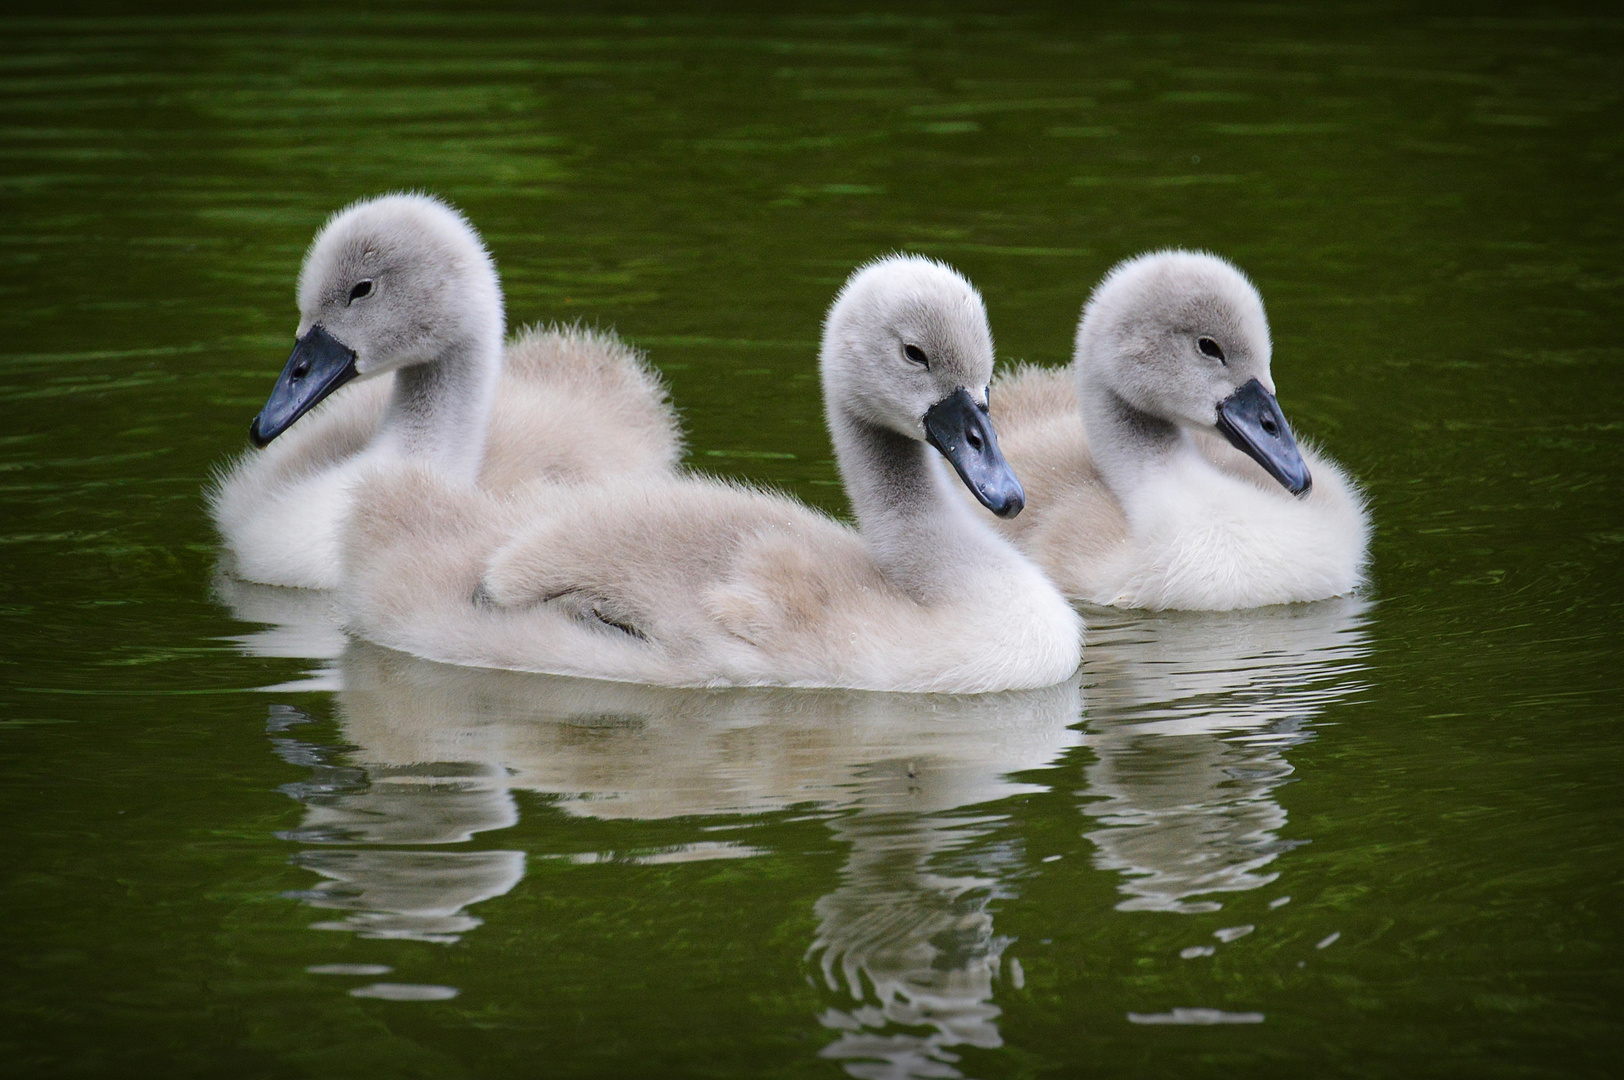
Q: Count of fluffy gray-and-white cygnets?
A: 3